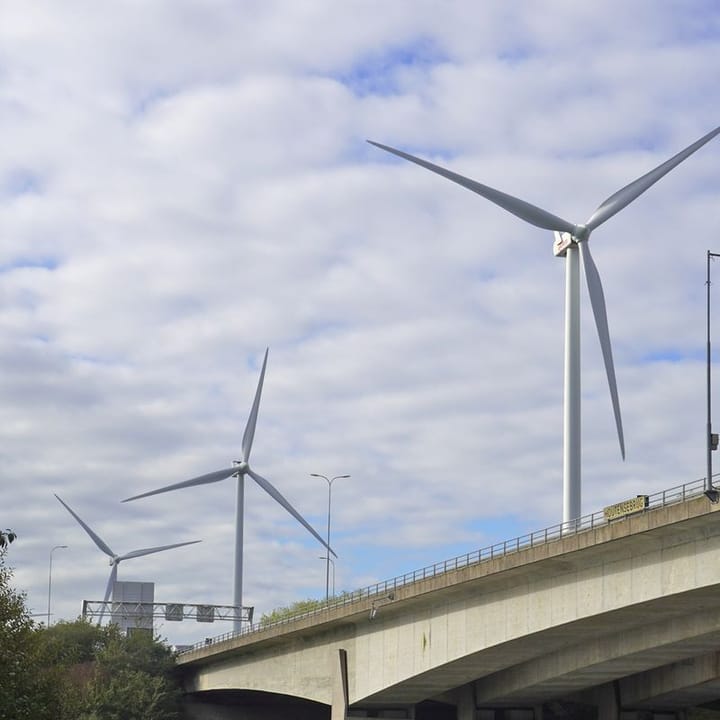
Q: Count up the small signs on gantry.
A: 2